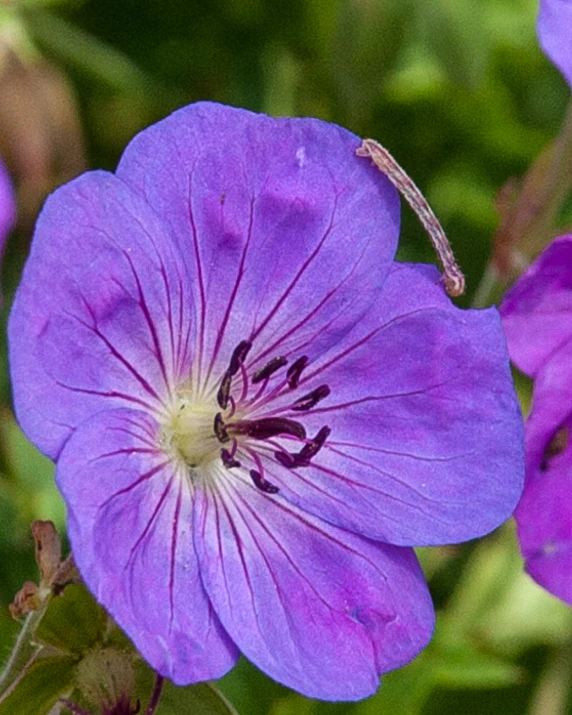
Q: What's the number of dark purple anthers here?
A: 10